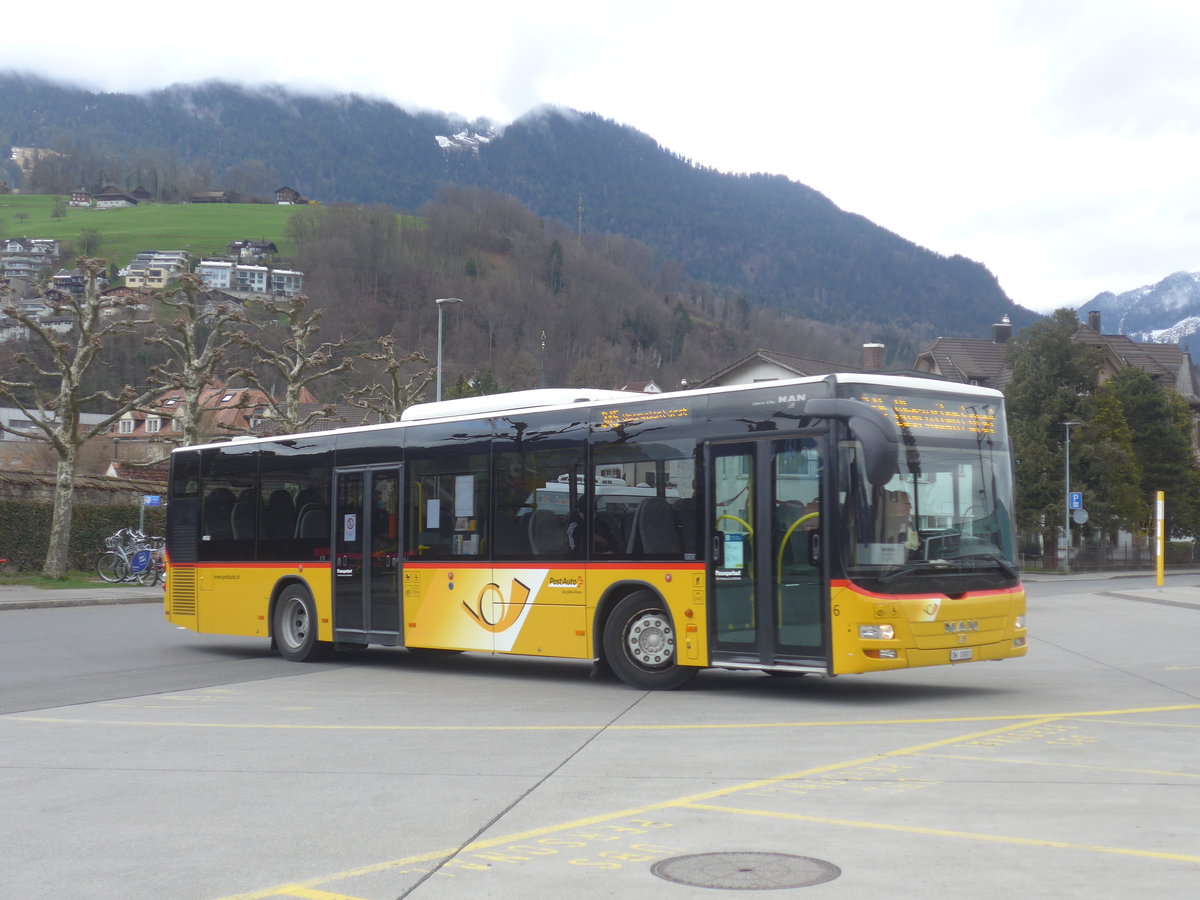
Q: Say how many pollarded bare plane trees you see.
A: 4